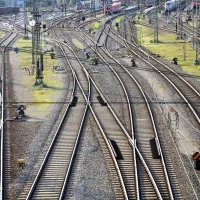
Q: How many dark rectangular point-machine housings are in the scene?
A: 4